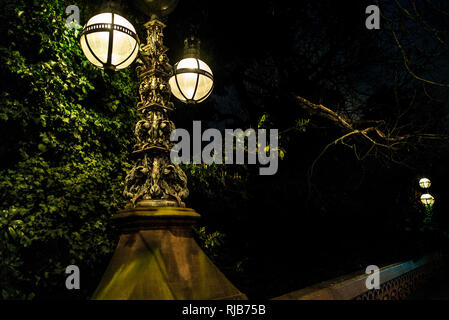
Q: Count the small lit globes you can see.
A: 2